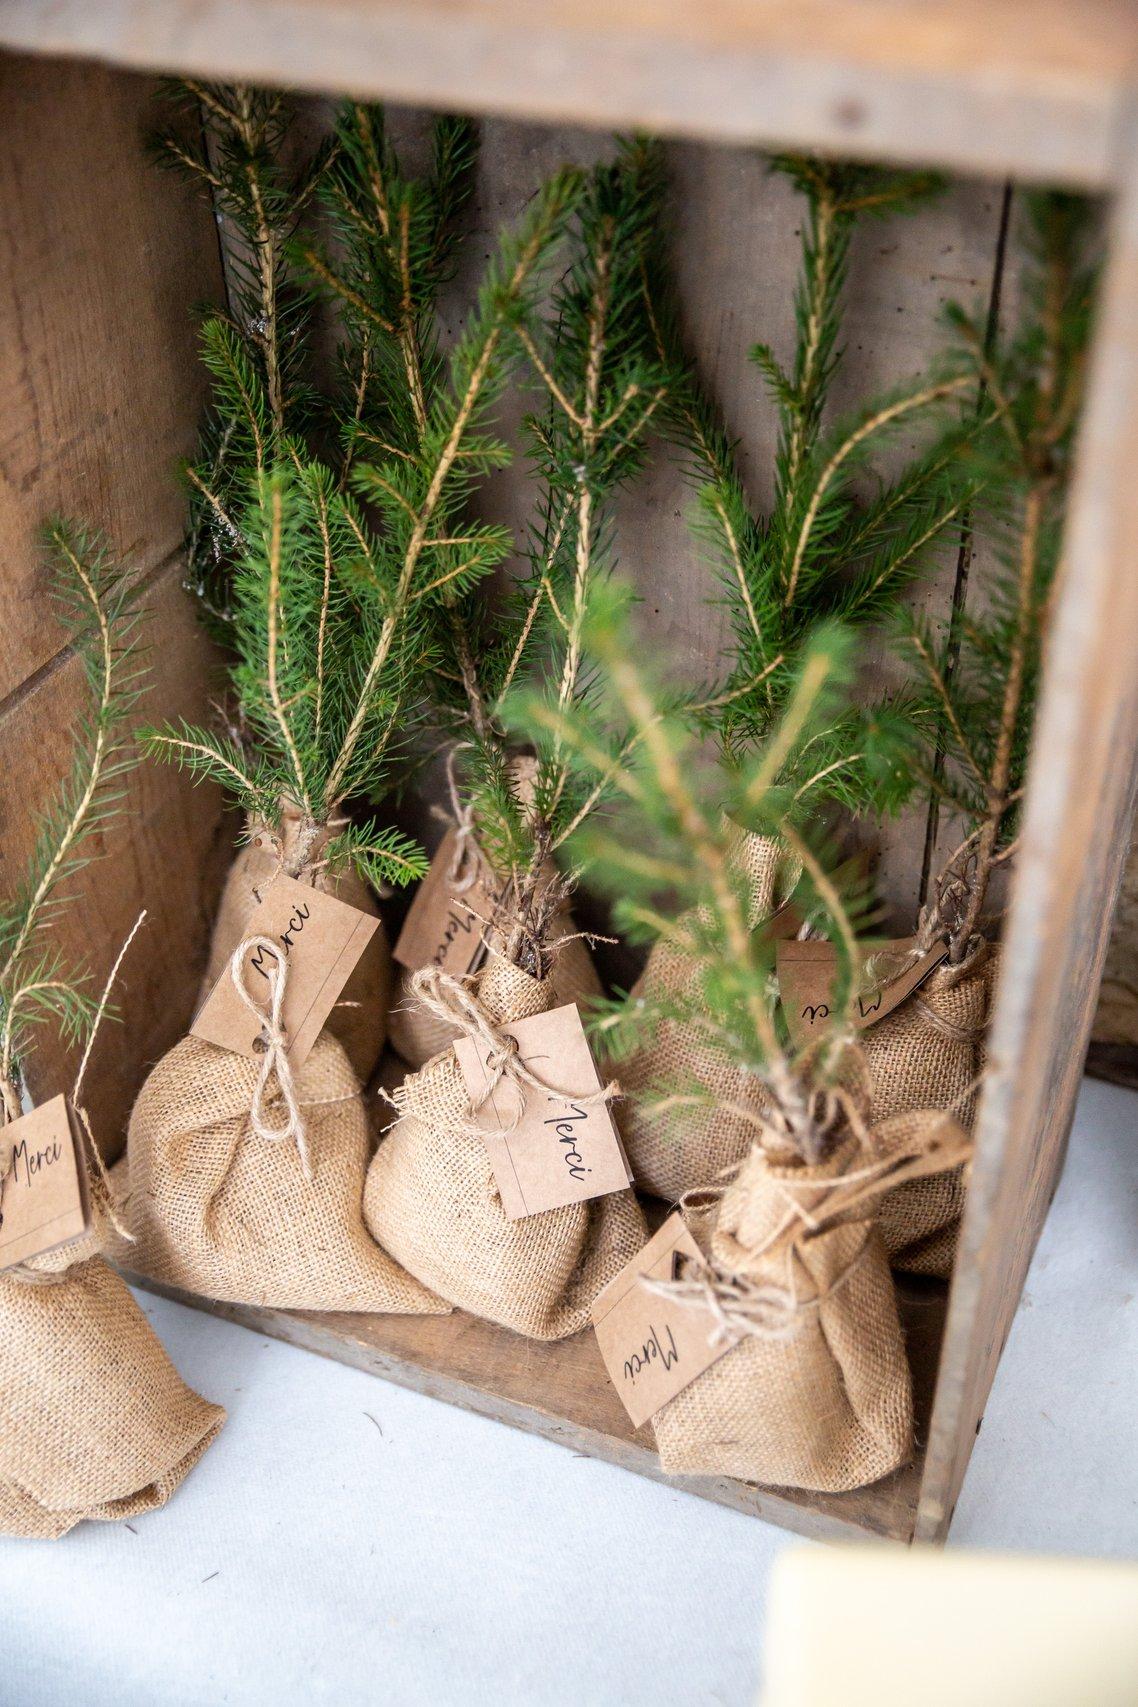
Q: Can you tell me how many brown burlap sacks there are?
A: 8